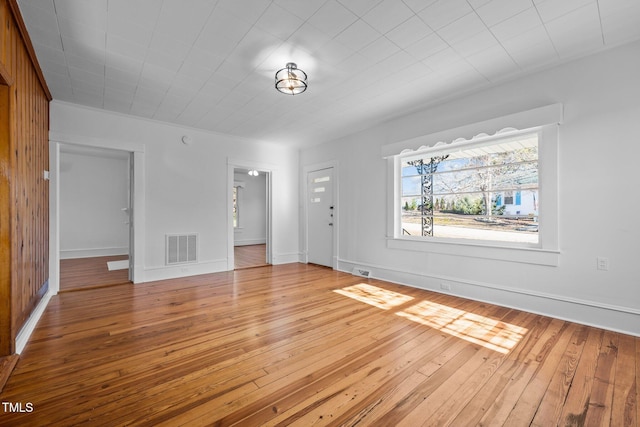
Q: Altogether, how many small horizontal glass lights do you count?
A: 3